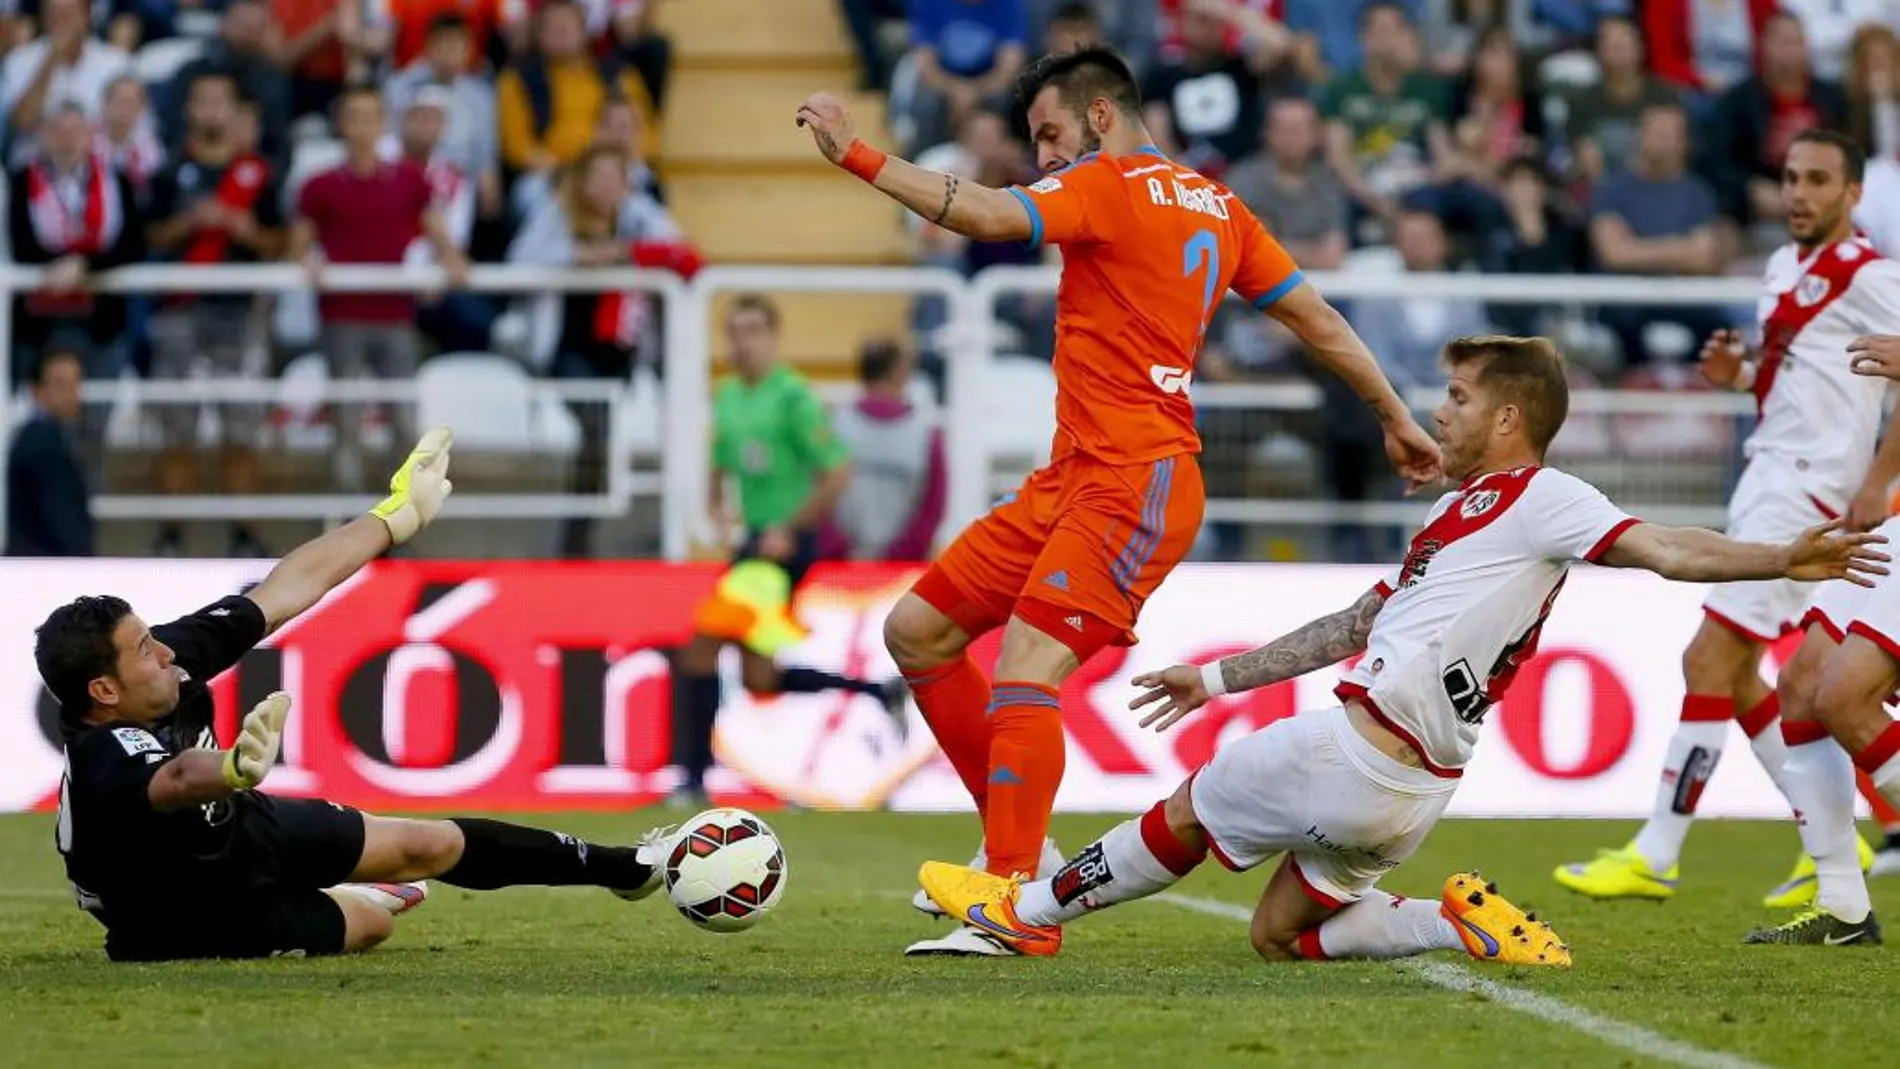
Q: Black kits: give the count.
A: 1